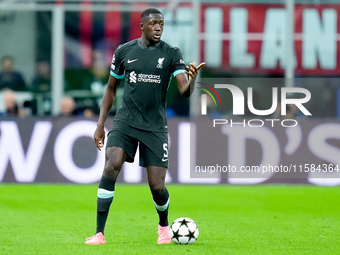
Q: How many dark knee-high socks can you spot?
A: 2